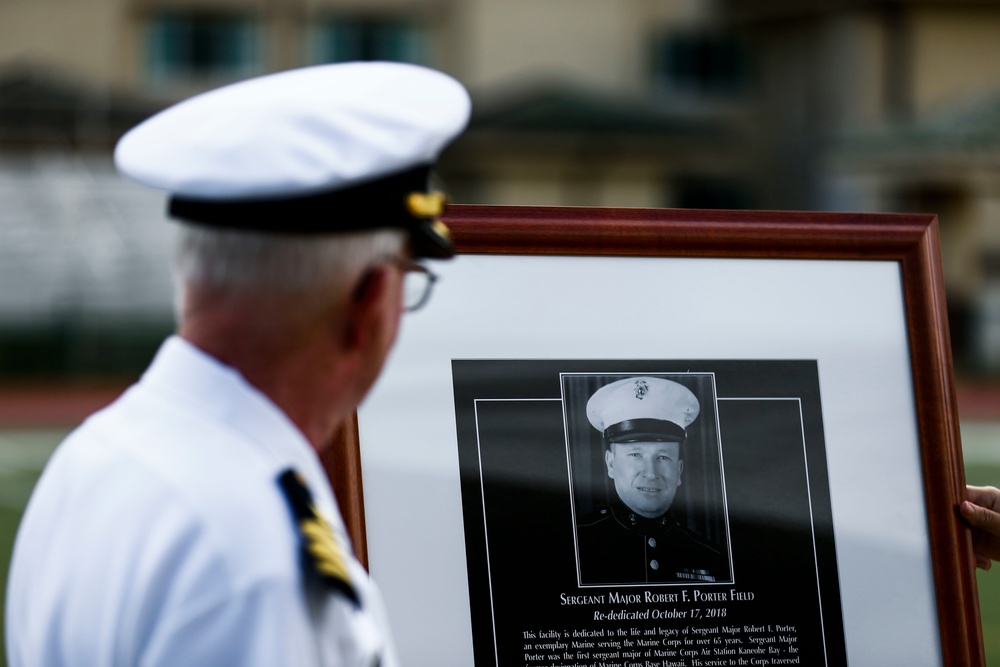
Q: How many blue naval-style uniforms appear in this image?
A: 0